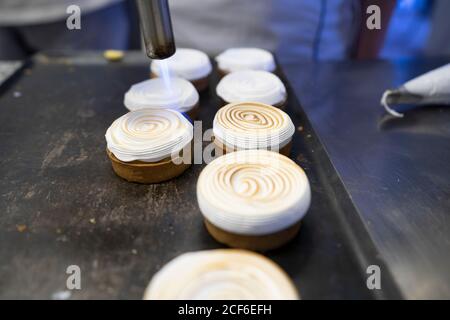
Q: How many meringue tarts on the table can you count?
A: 8